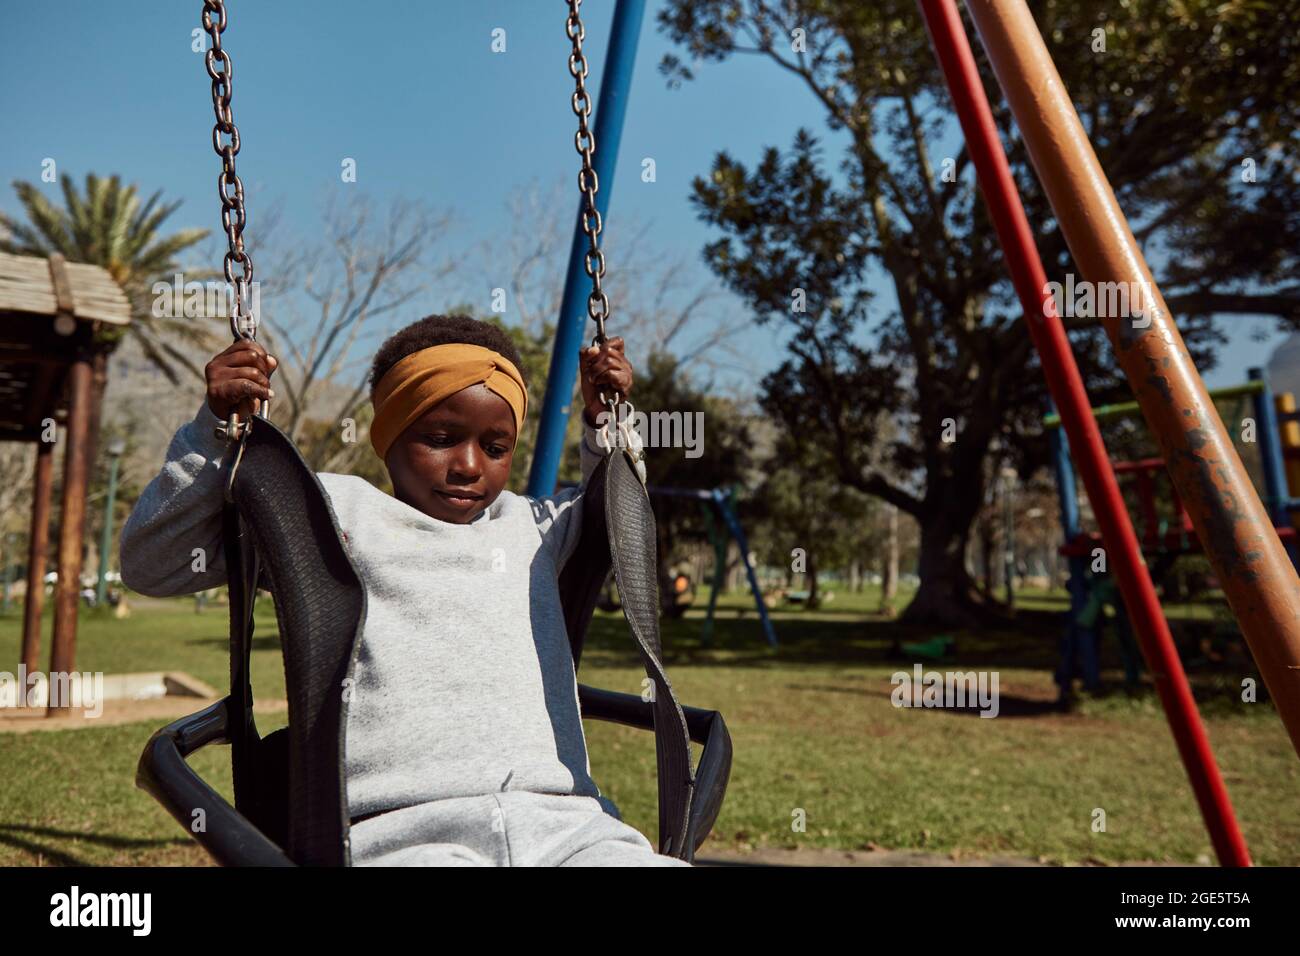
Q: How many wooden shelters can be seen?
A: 1